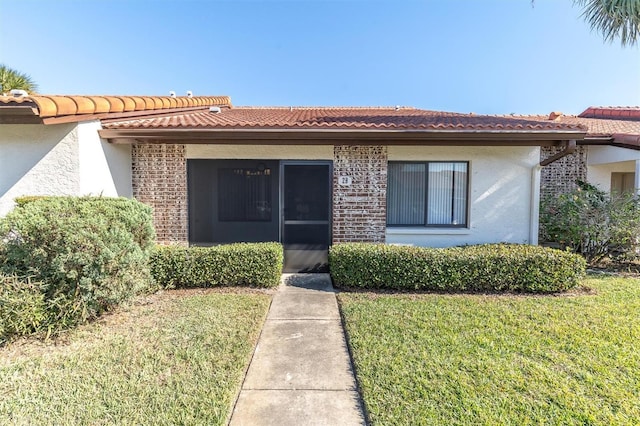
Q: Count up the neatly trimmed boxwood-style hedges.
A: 2